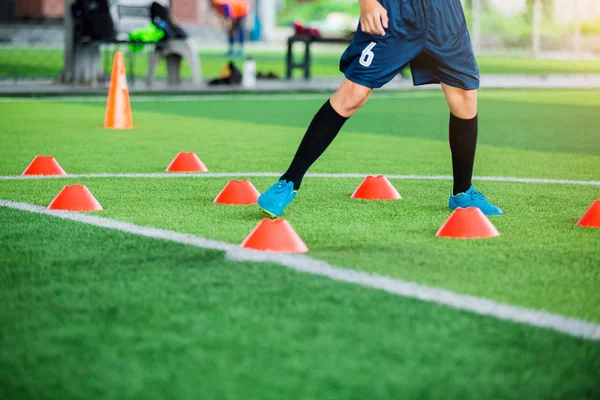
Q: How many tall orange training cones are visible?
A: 1